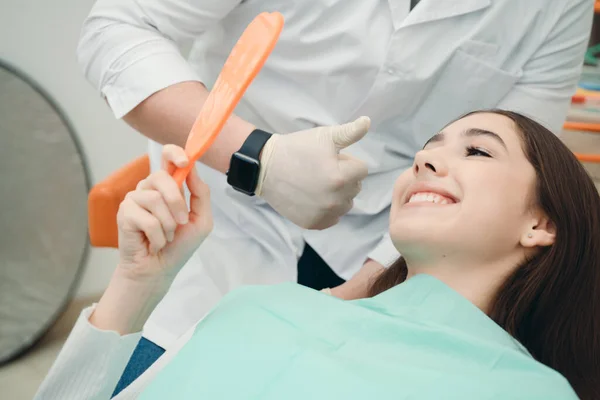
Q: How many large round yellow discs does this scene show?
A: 0